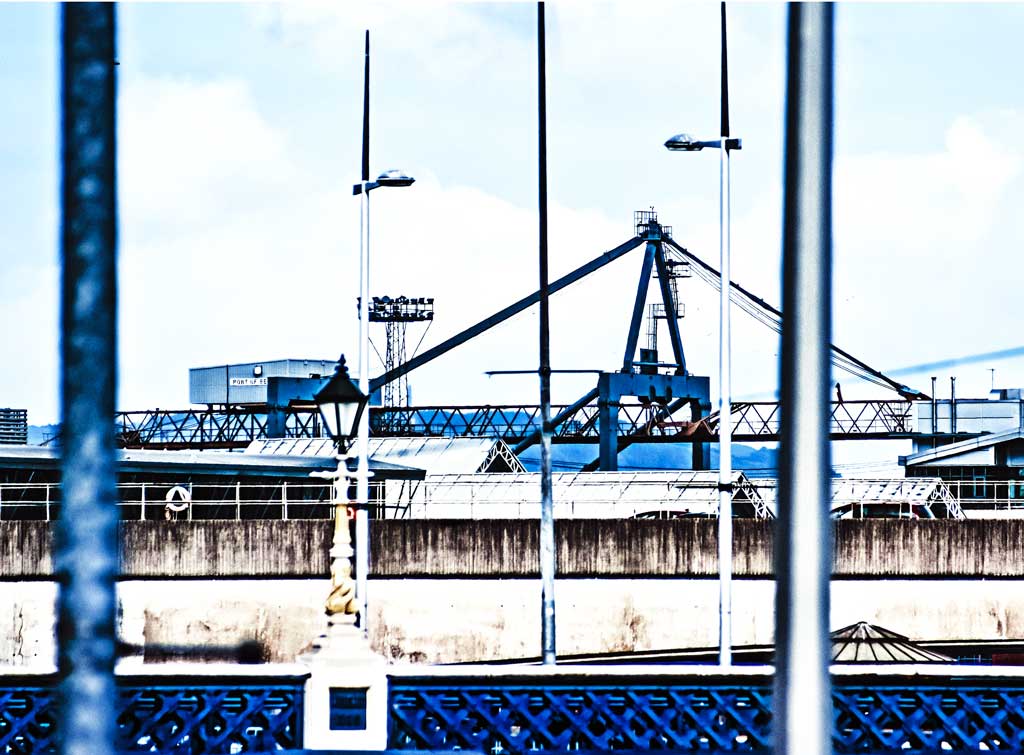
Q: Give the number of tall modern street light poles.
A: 2